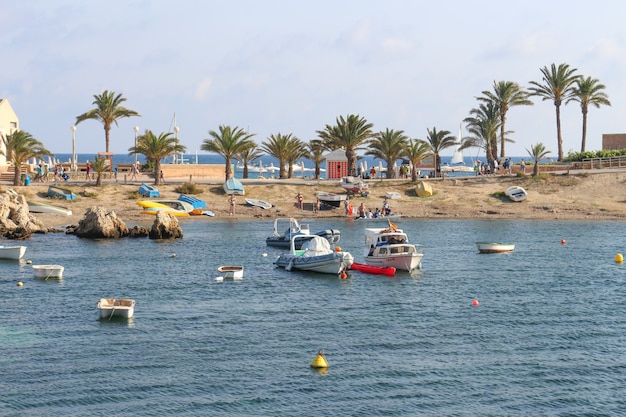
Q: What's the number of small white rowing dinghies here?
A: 5